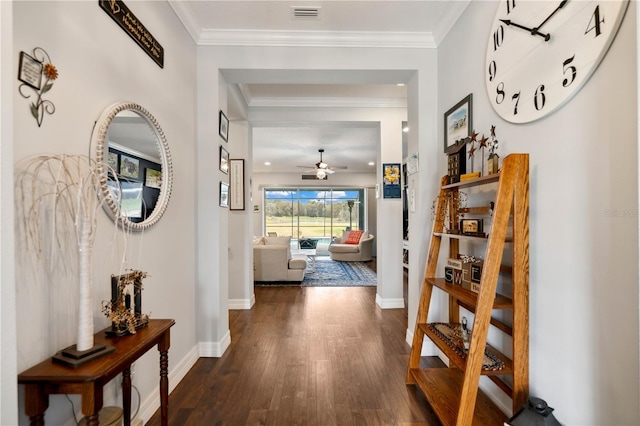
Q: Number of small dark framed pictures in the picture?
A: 3